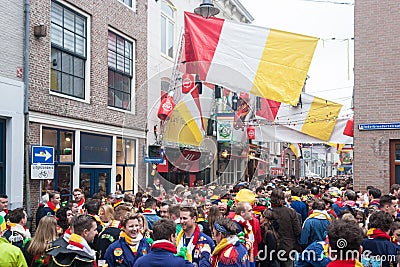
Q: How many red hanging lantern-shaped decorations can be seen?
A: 3